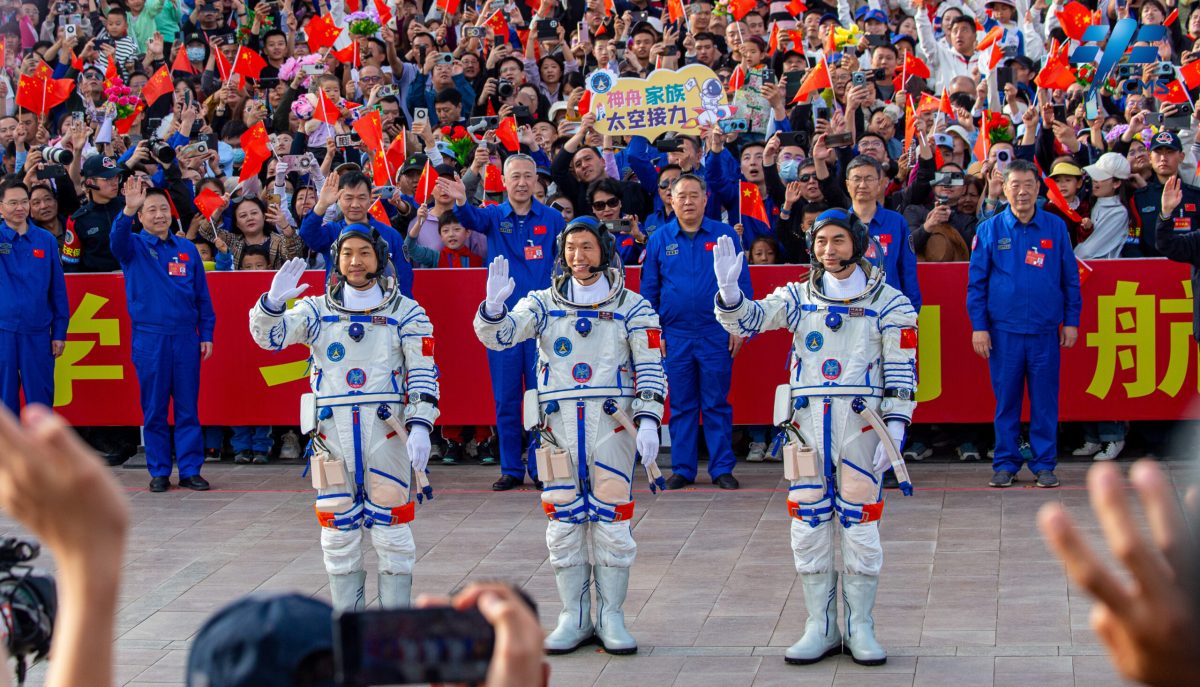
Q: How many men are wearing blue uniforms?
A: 7